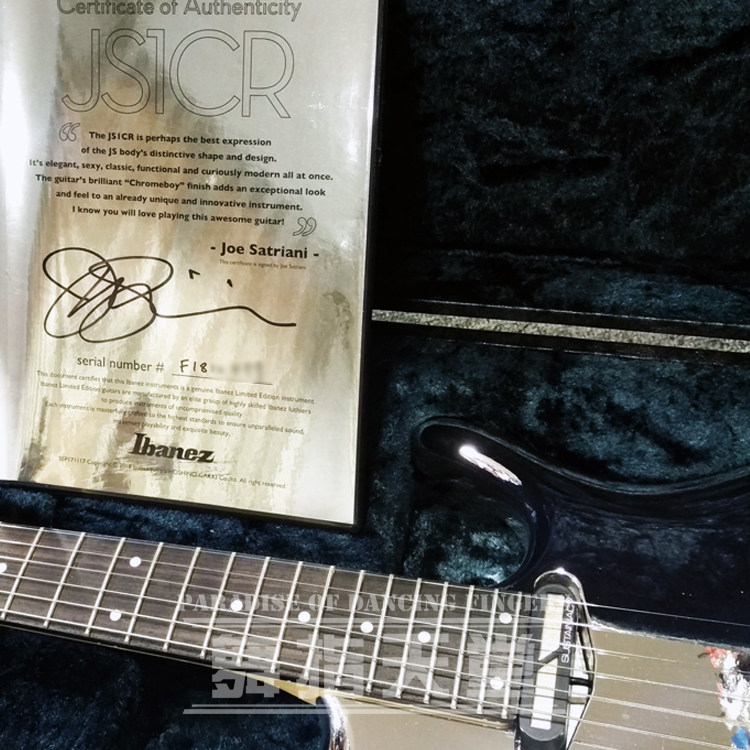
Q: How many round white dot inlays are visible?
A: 9